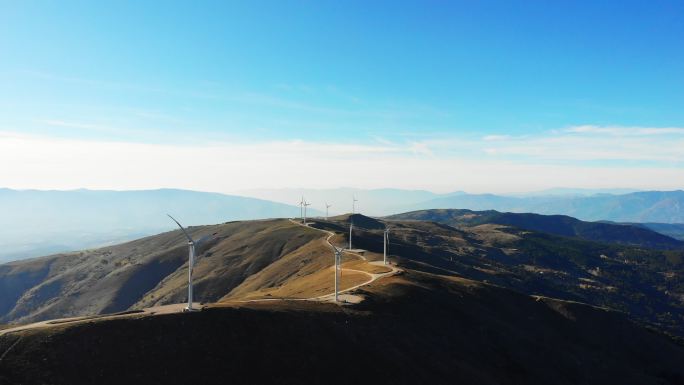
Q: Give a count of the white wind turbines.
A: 8